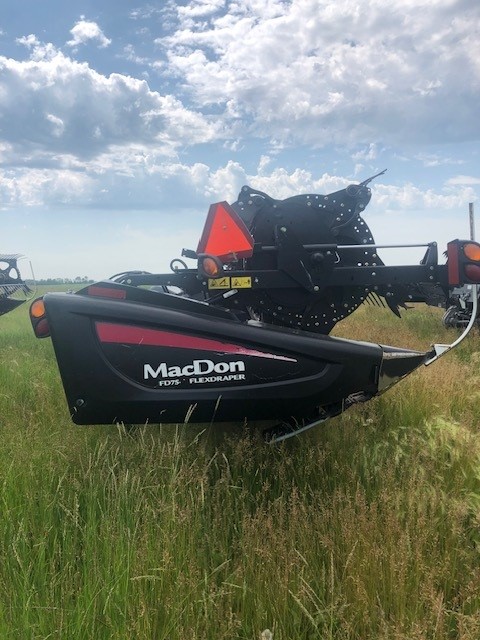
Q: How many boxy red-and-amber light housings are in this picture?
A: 2